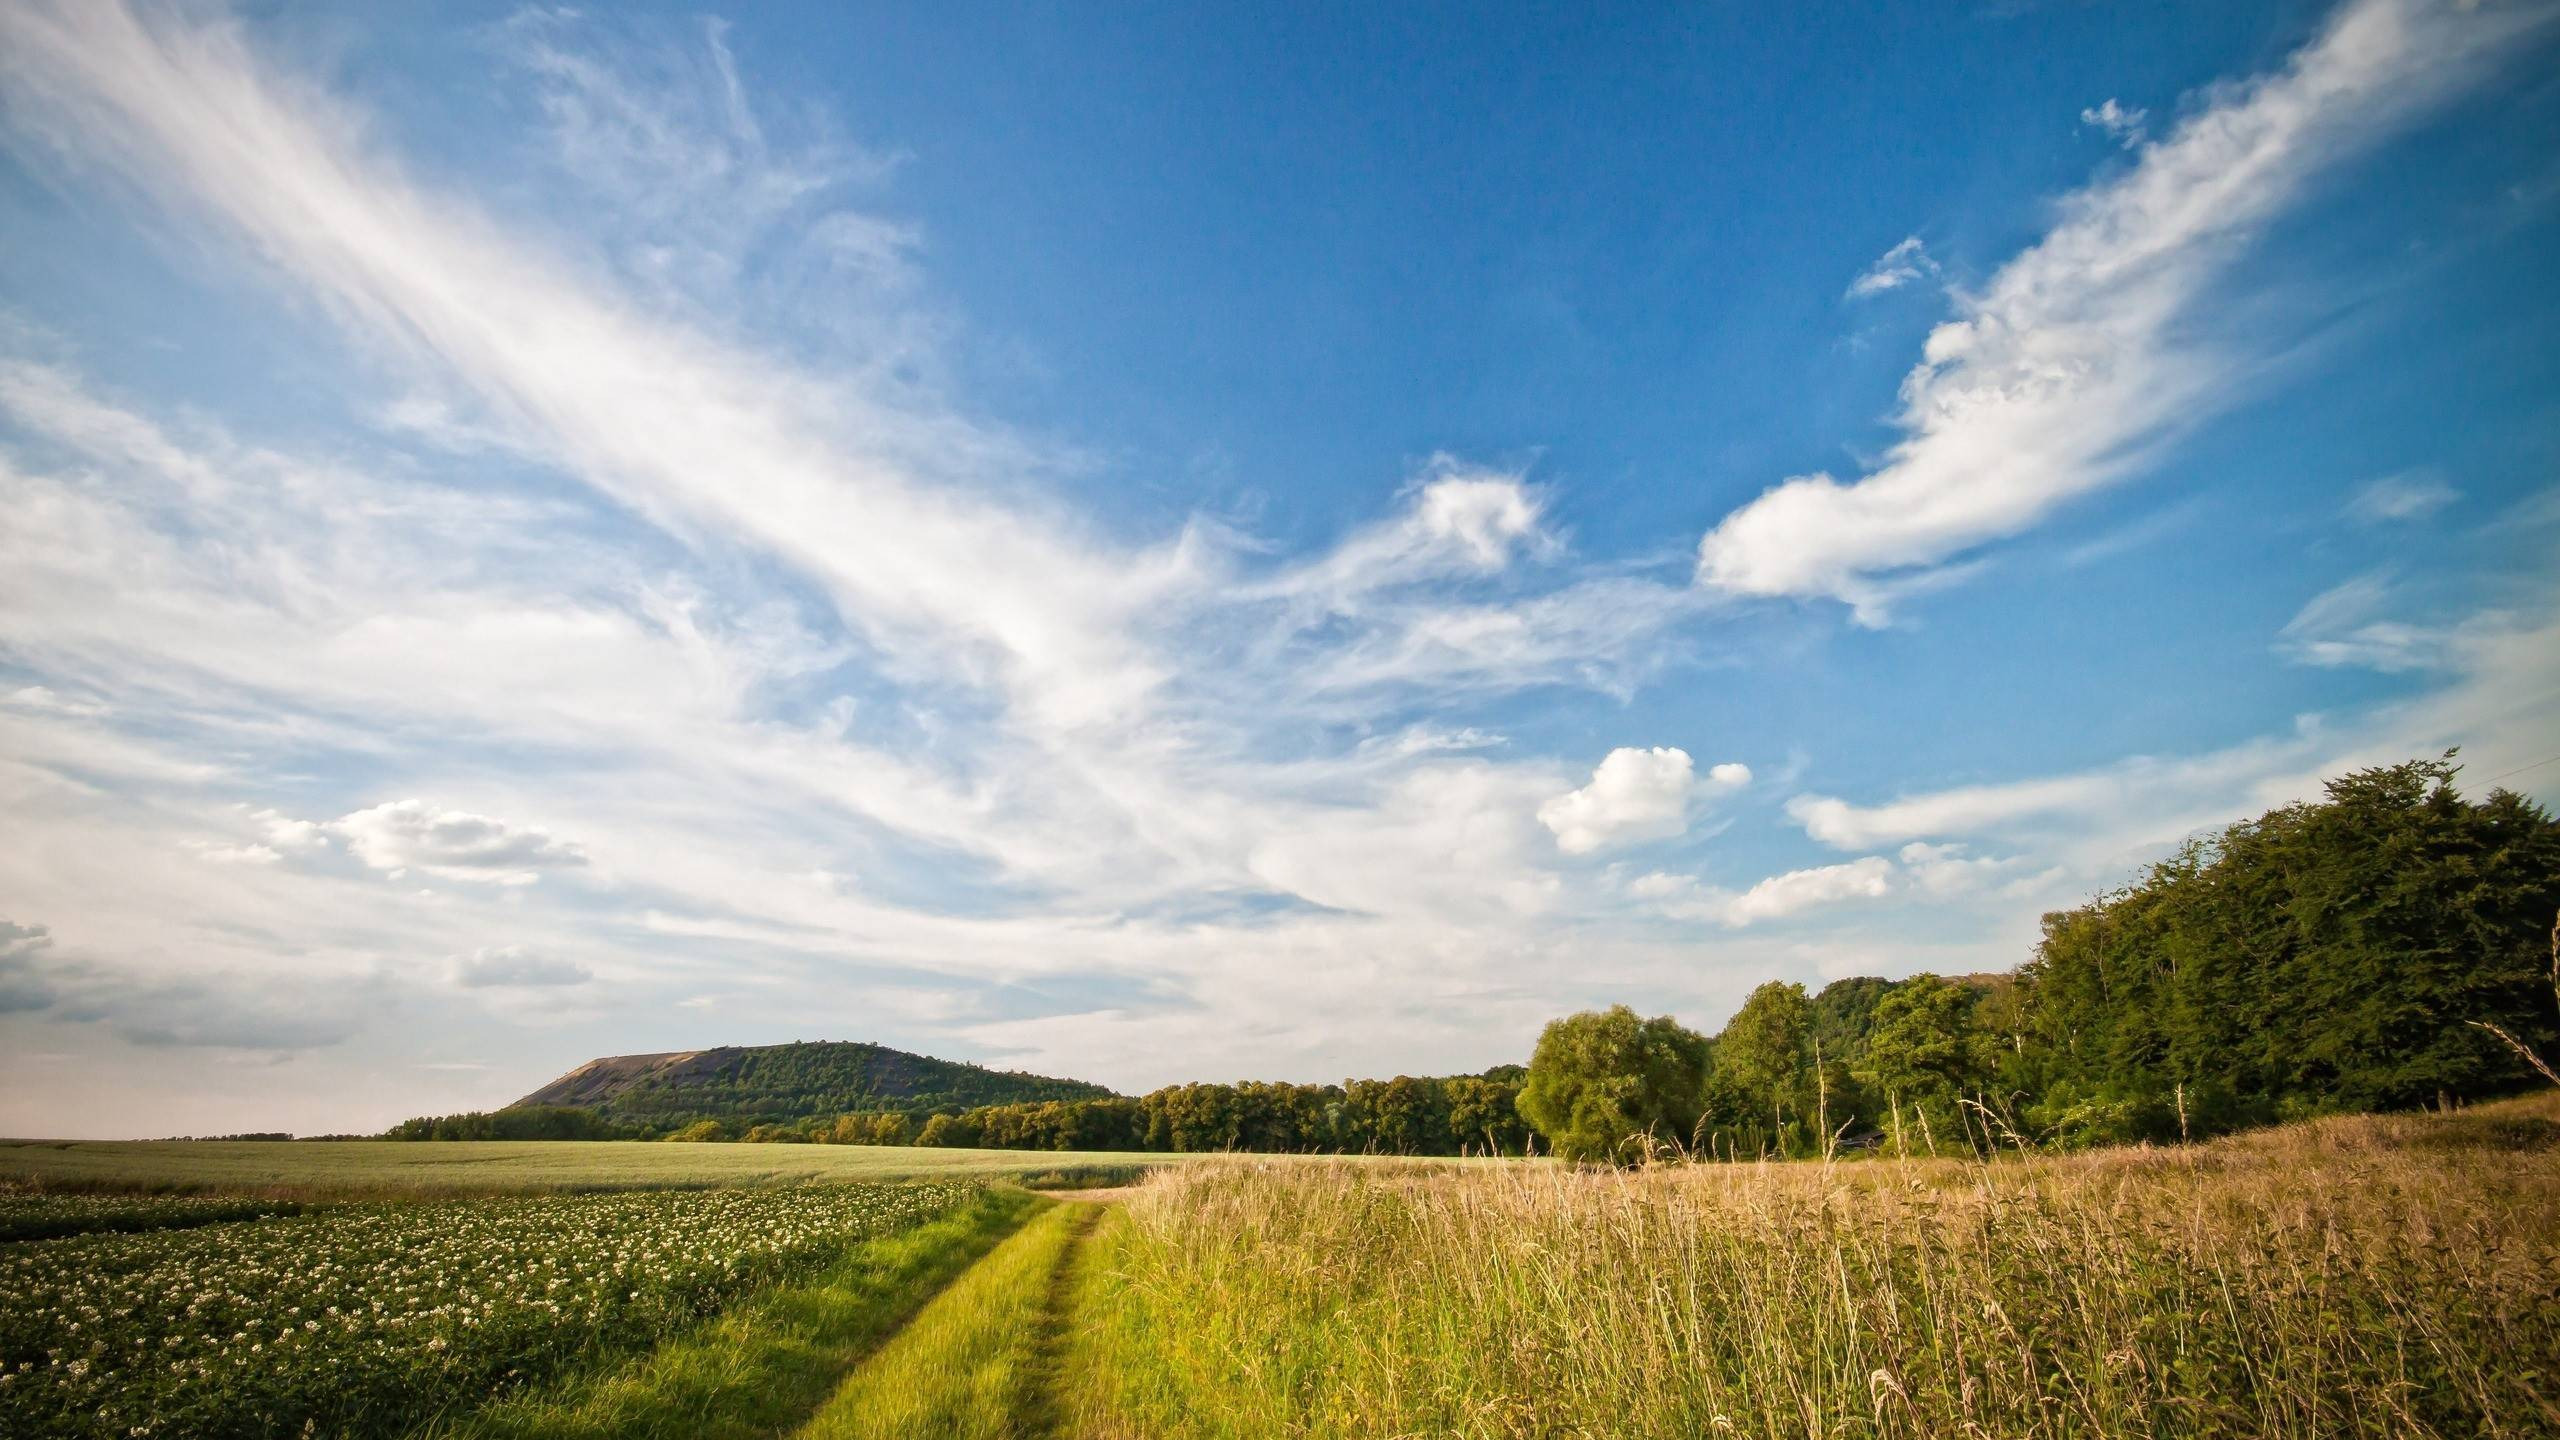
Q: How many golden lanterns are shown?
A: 0